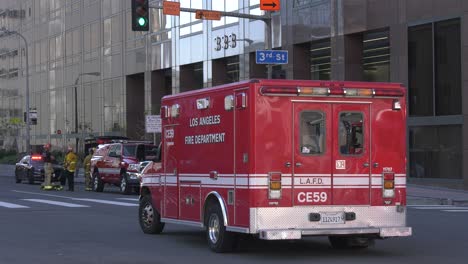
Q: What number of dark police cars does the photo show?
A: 1